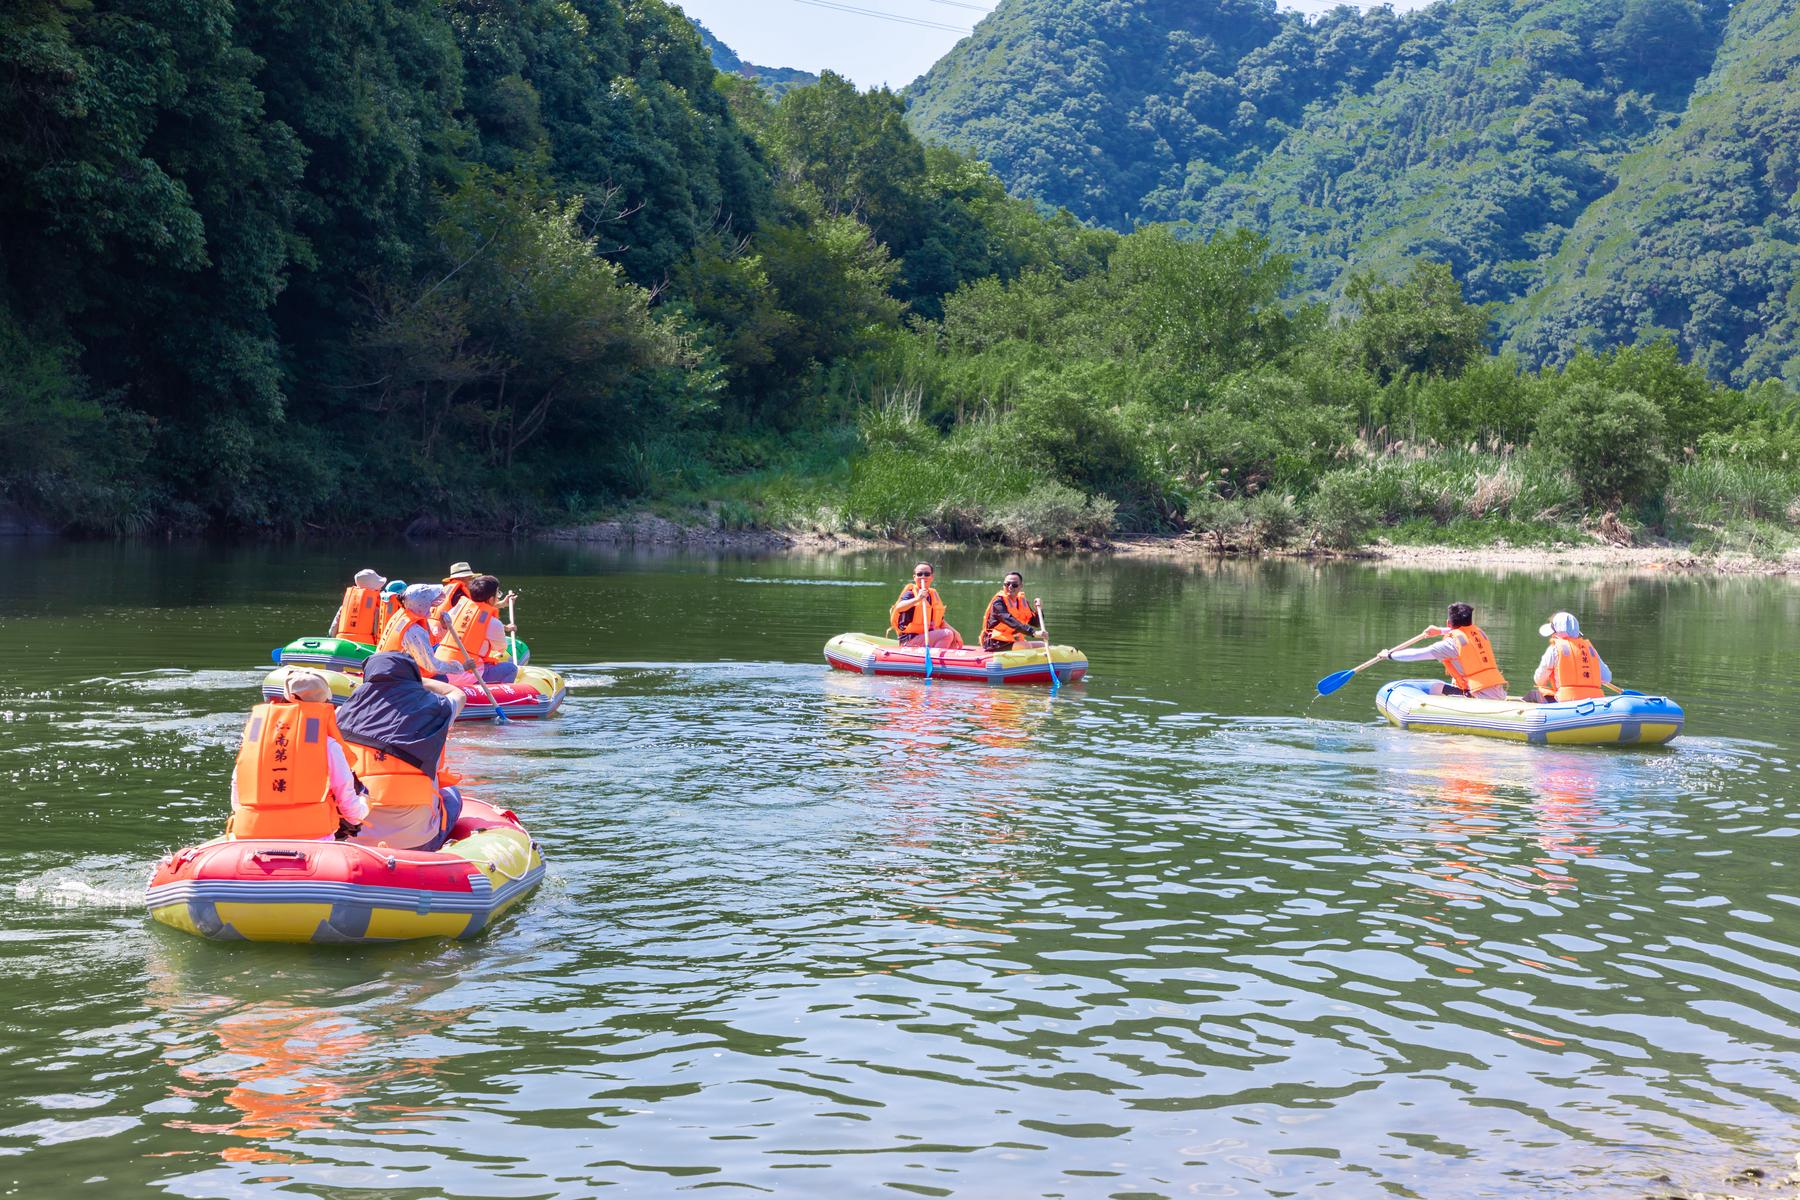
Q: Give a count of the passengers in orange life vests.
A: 11